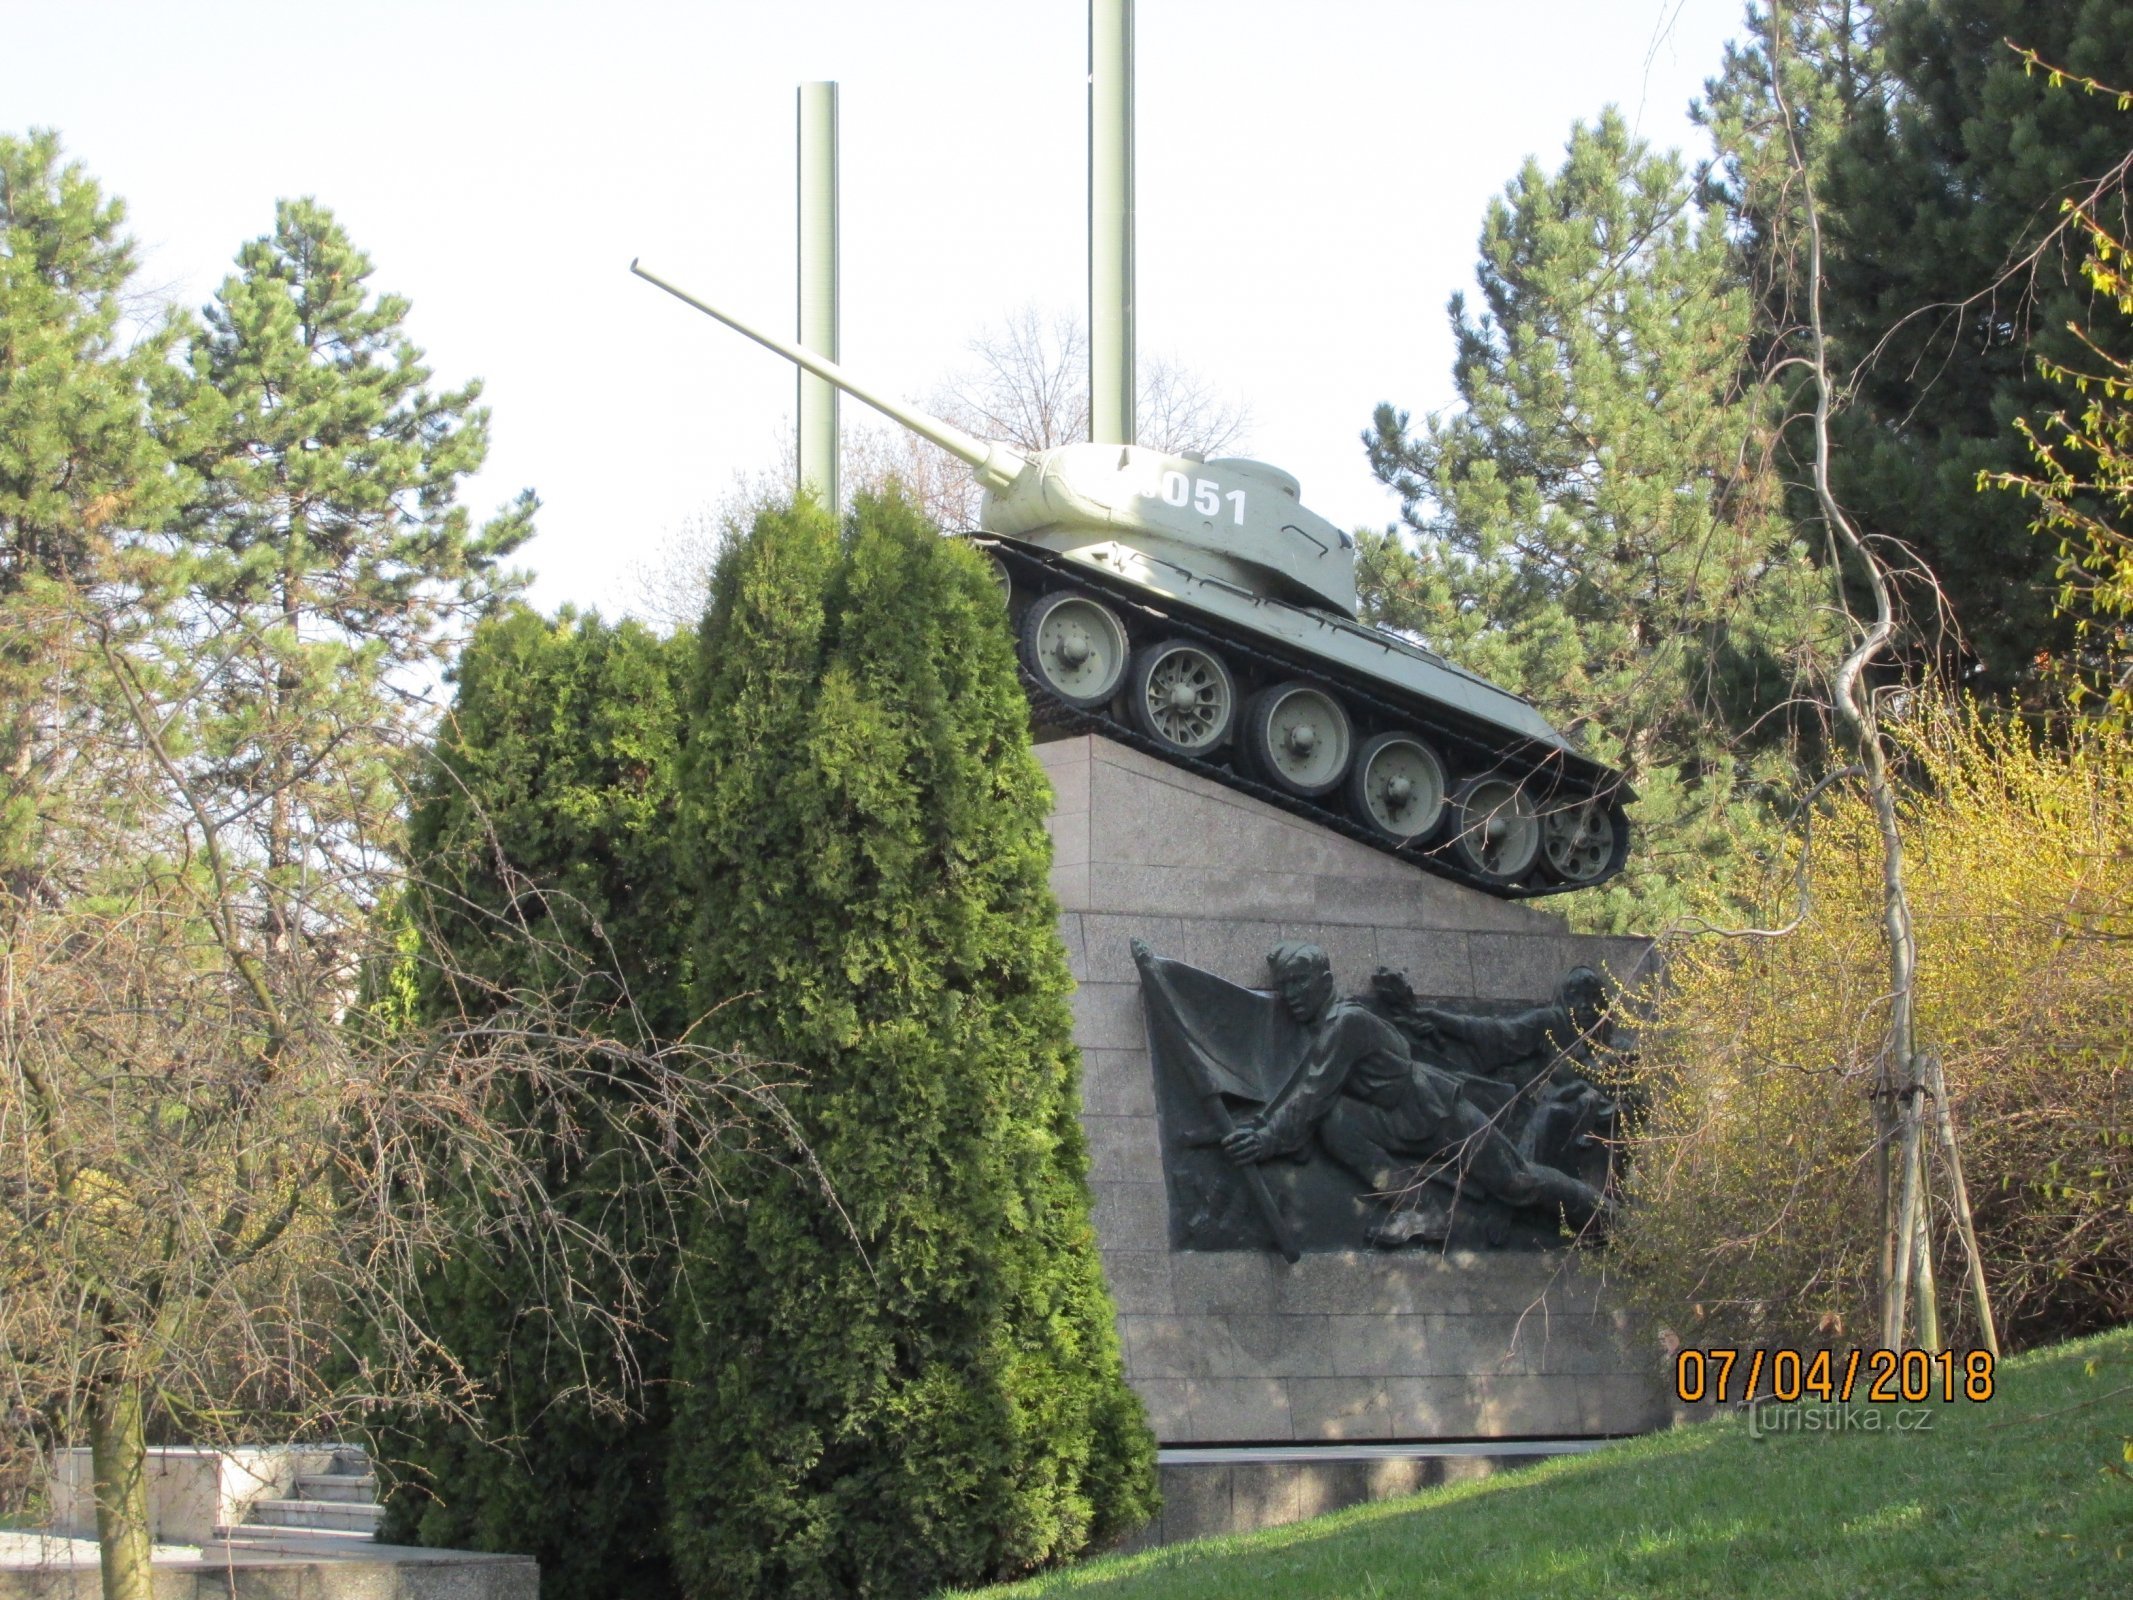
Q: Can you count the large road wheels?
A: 5